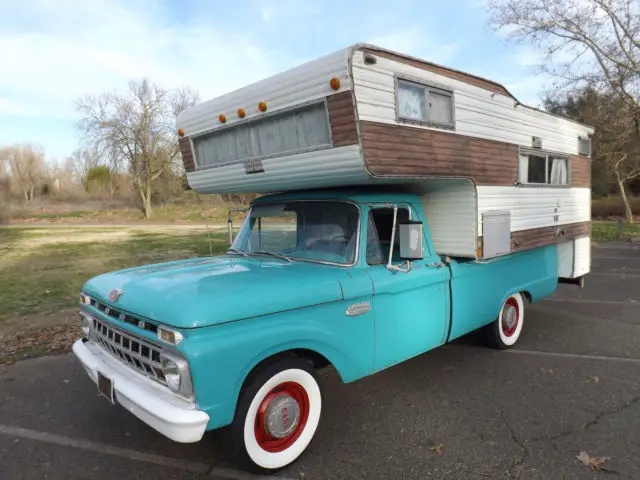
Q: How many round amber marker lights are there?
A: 5